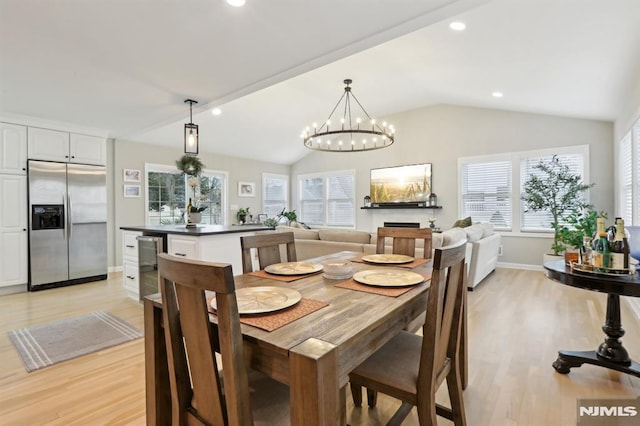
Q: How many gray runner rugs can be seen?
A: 1